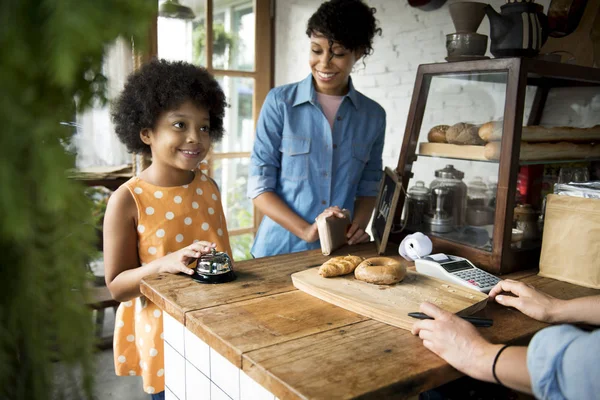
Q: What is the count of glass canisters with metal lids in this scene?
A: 1